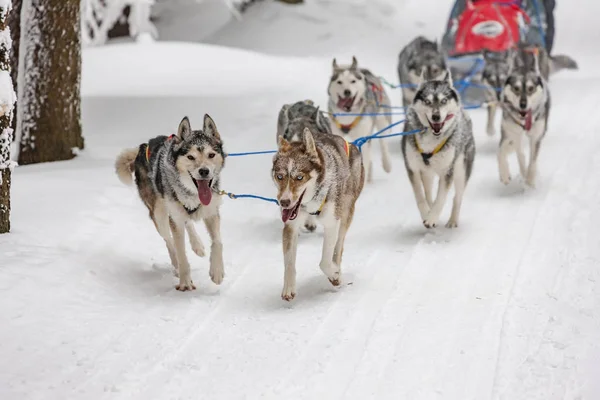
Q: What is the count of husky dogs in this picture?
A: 8